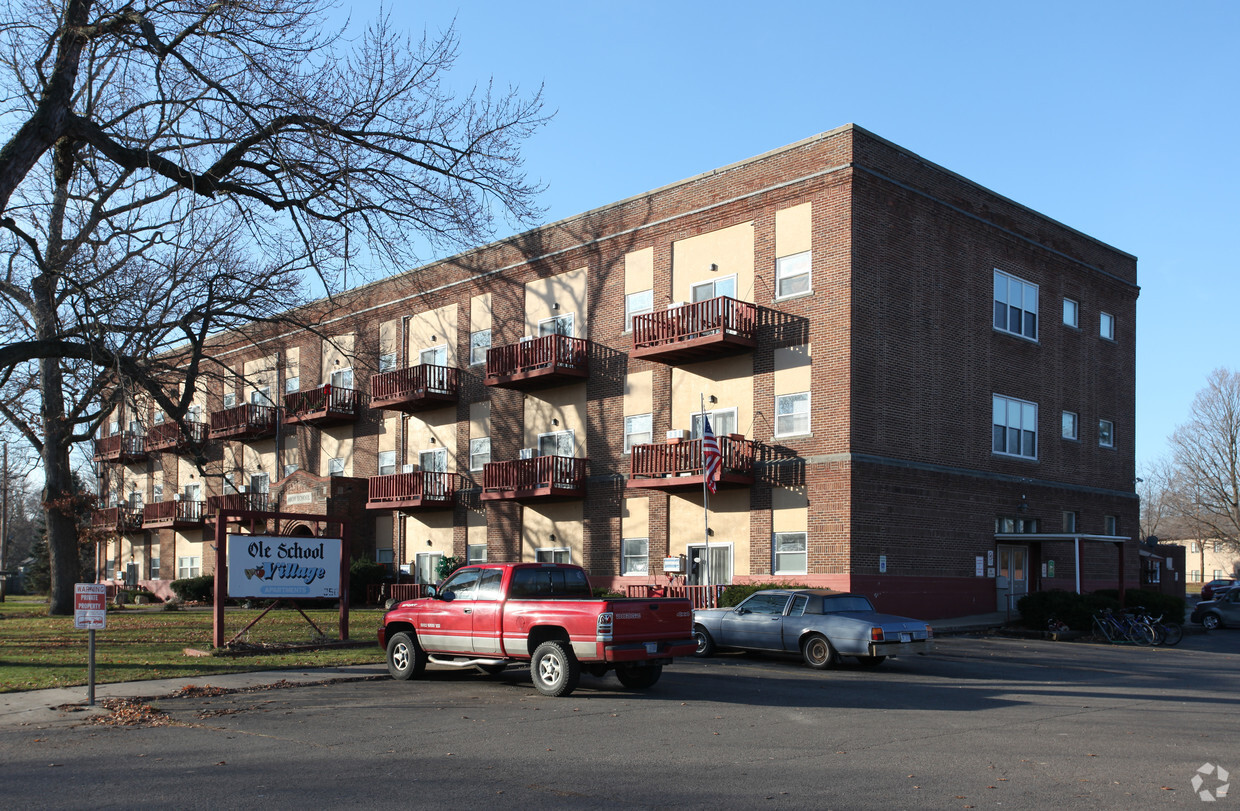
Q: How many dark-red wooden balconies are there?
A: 13